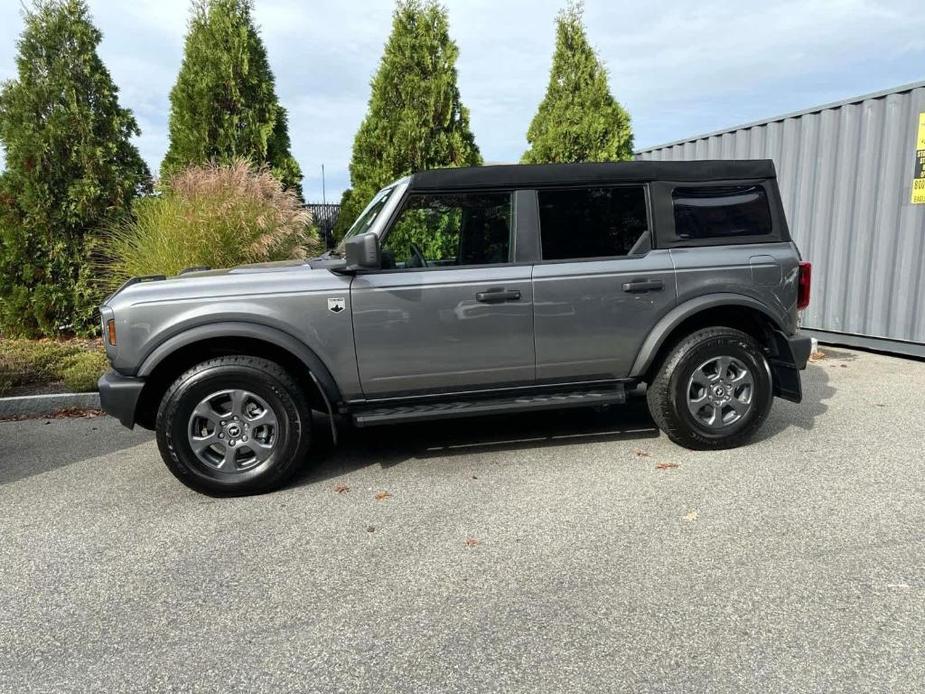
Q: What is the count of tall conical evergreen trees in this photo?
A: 4